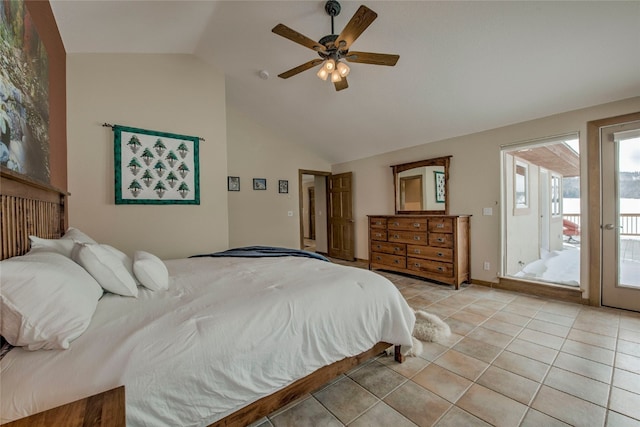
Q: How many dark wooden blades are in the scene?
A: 5